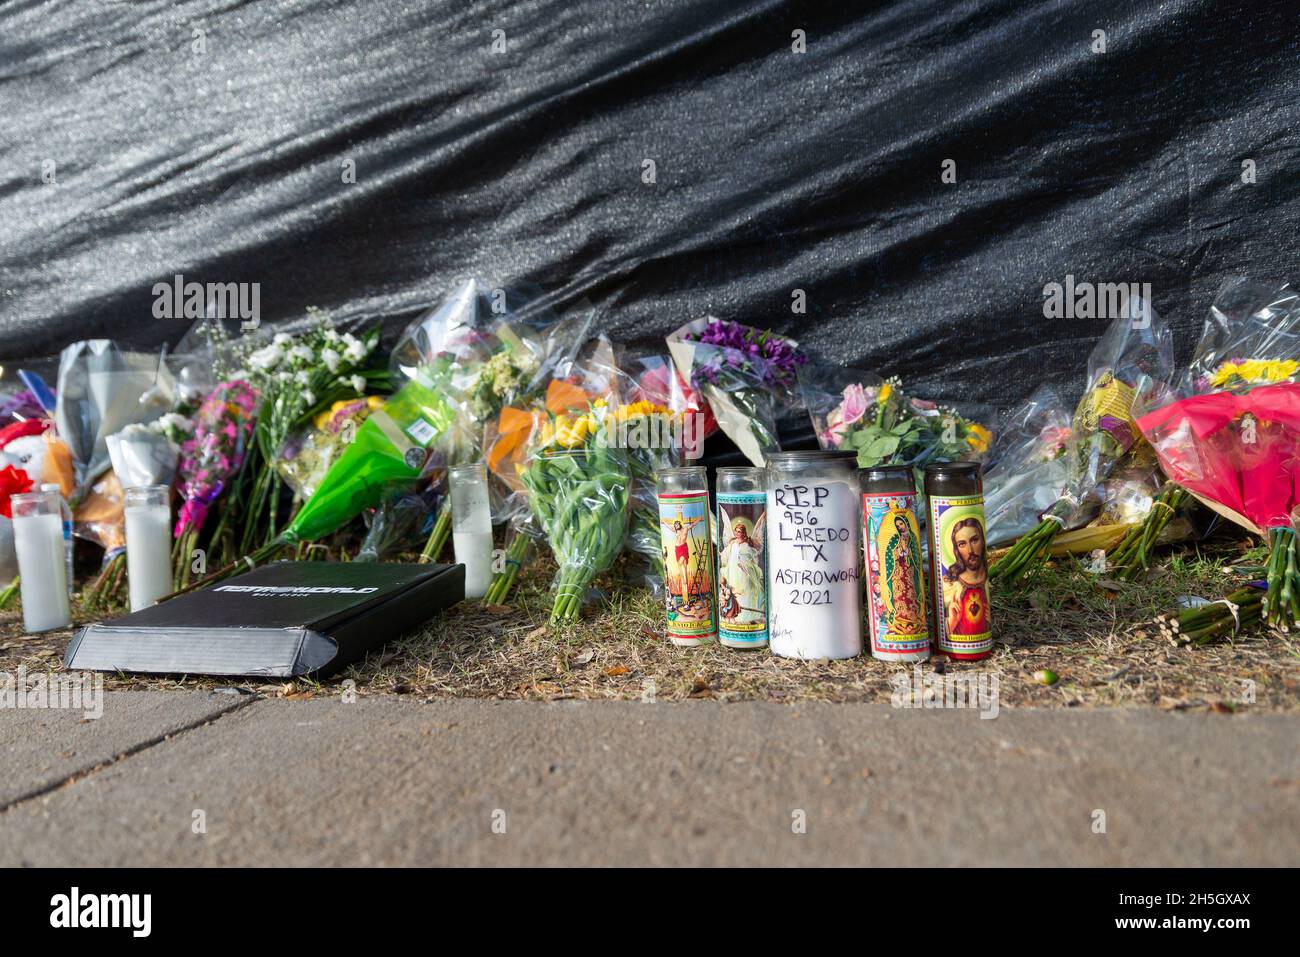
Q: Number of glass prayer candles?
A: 8